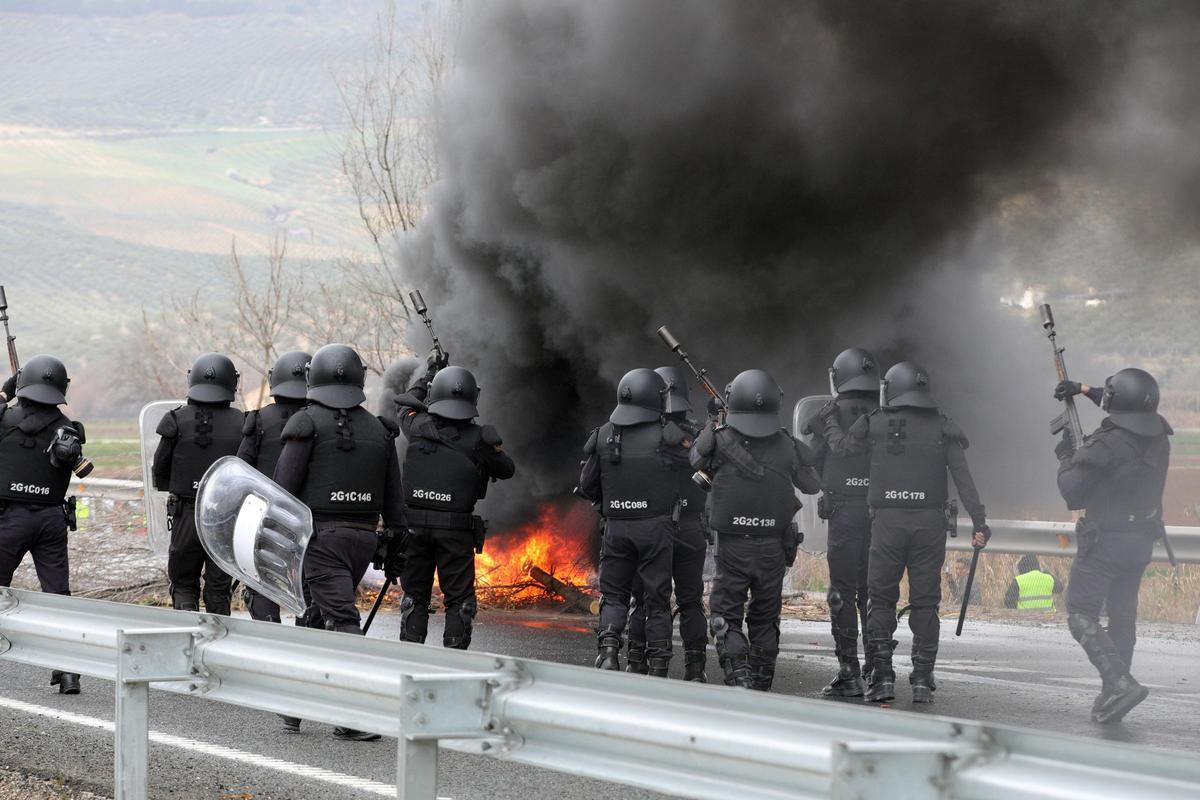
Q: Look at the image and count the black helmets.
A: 11